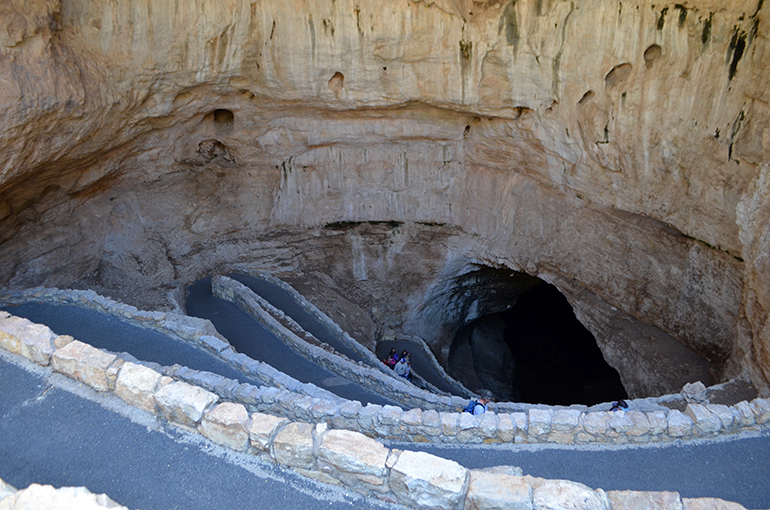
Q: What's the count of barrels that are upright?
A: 0